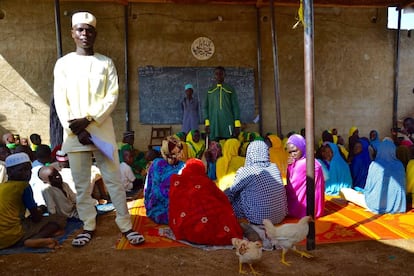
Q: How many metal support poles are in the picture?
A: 6